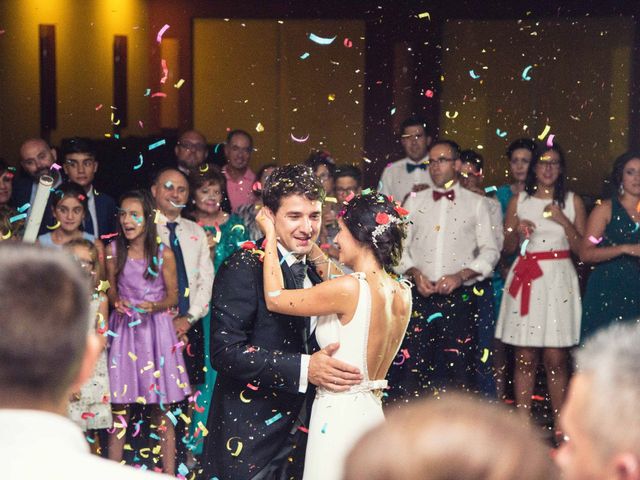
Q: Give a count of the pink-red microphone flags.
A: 0